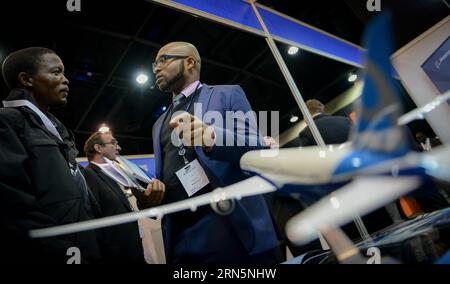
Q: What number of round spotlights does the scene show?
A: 5